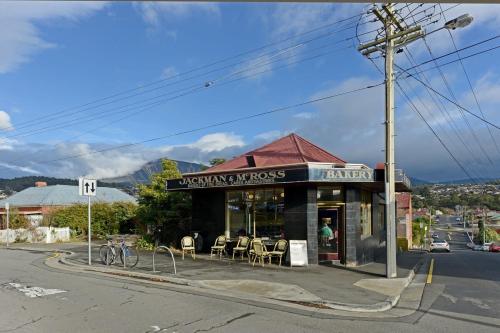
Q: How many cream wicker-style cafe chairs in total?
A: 6